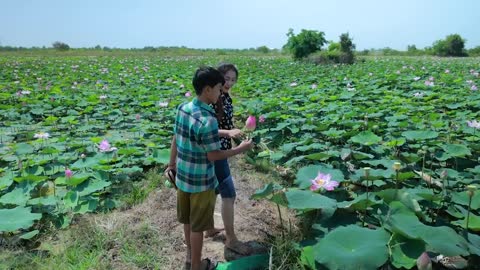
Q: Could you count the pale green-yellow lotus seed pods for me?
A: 3